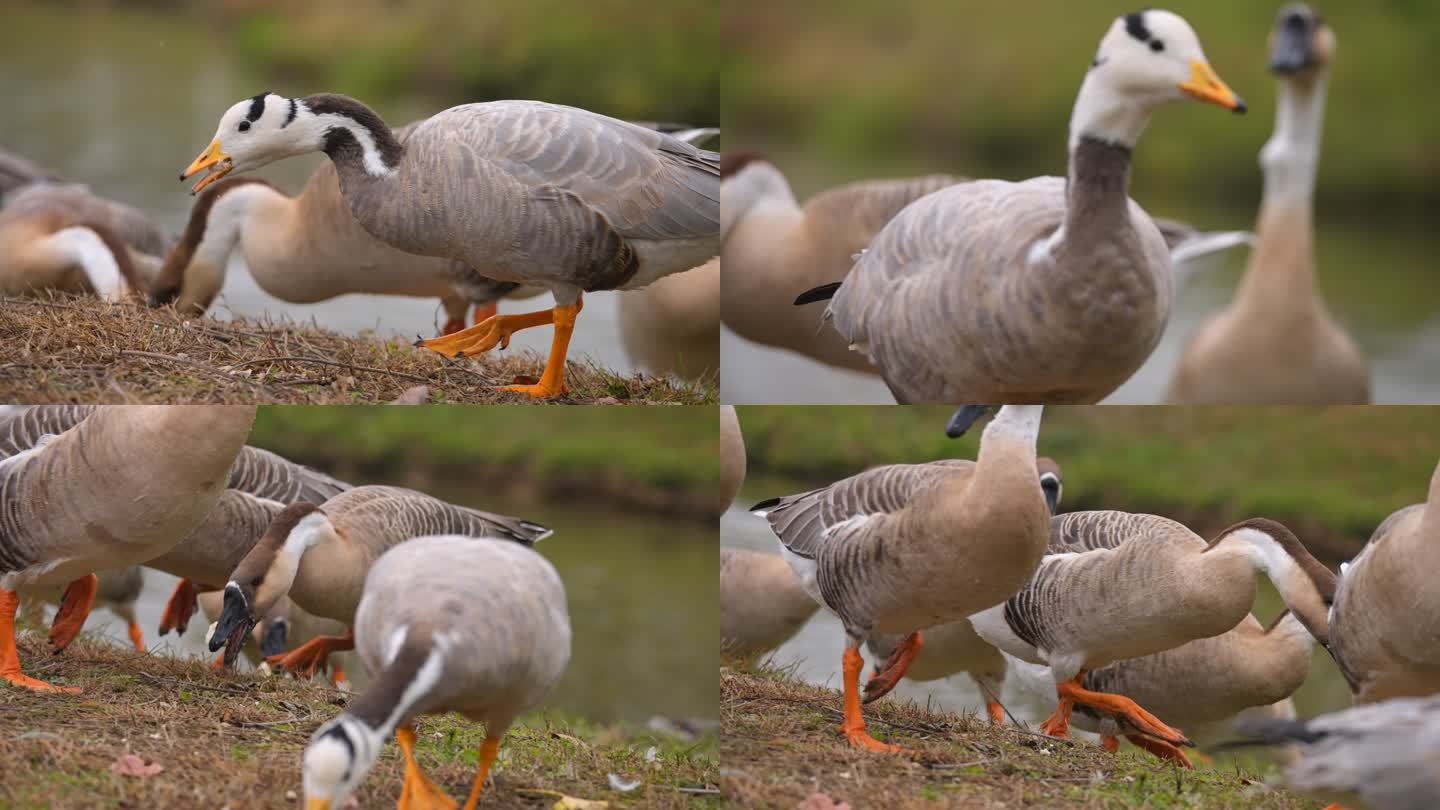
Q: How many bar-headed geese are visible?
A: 3